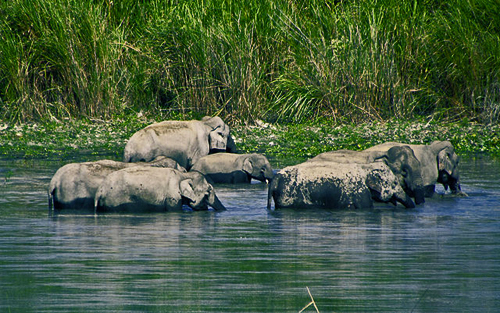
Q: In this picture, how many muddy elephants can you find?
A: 1